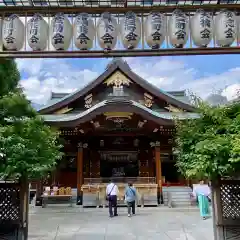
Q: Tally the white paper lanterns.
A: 10